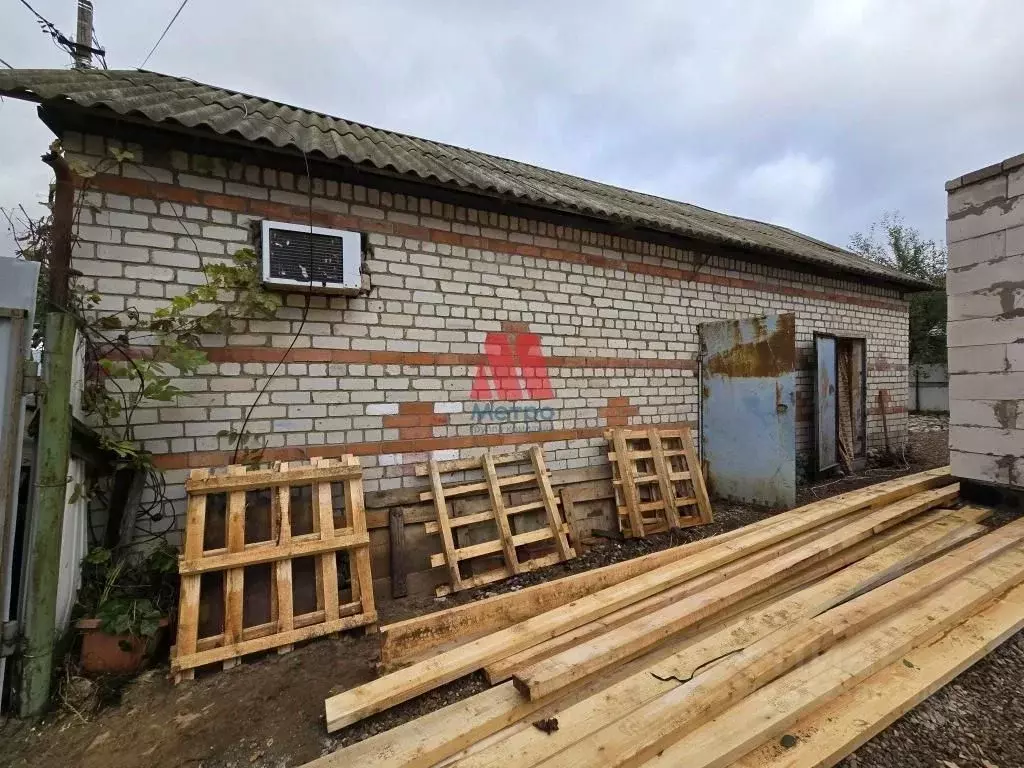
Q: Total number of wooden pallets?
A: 3